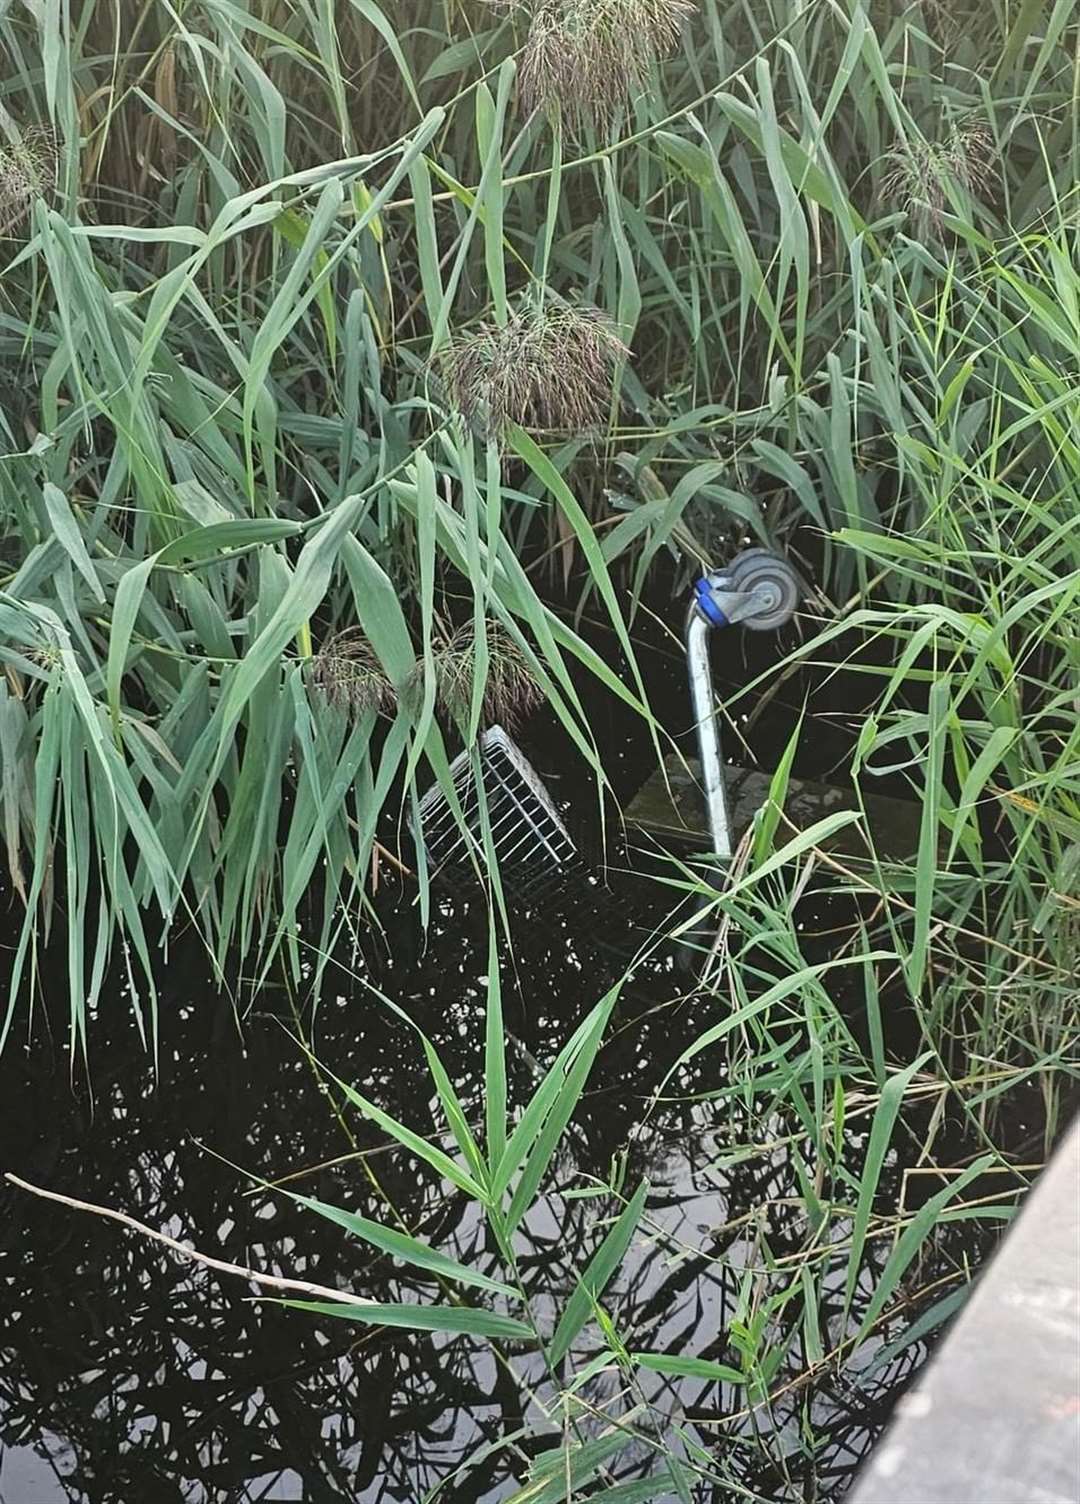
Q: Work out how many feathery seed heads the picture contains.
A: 6